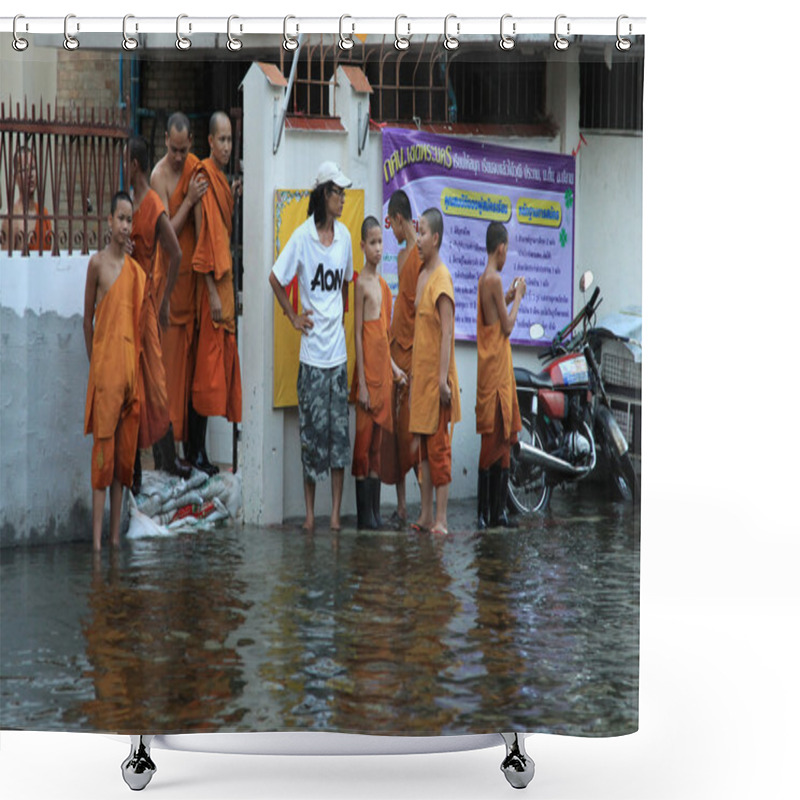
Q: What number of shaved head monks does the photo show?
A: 9